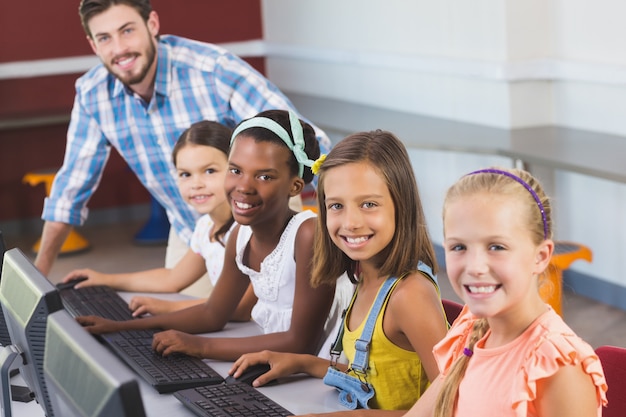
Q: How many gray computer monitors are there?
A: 2